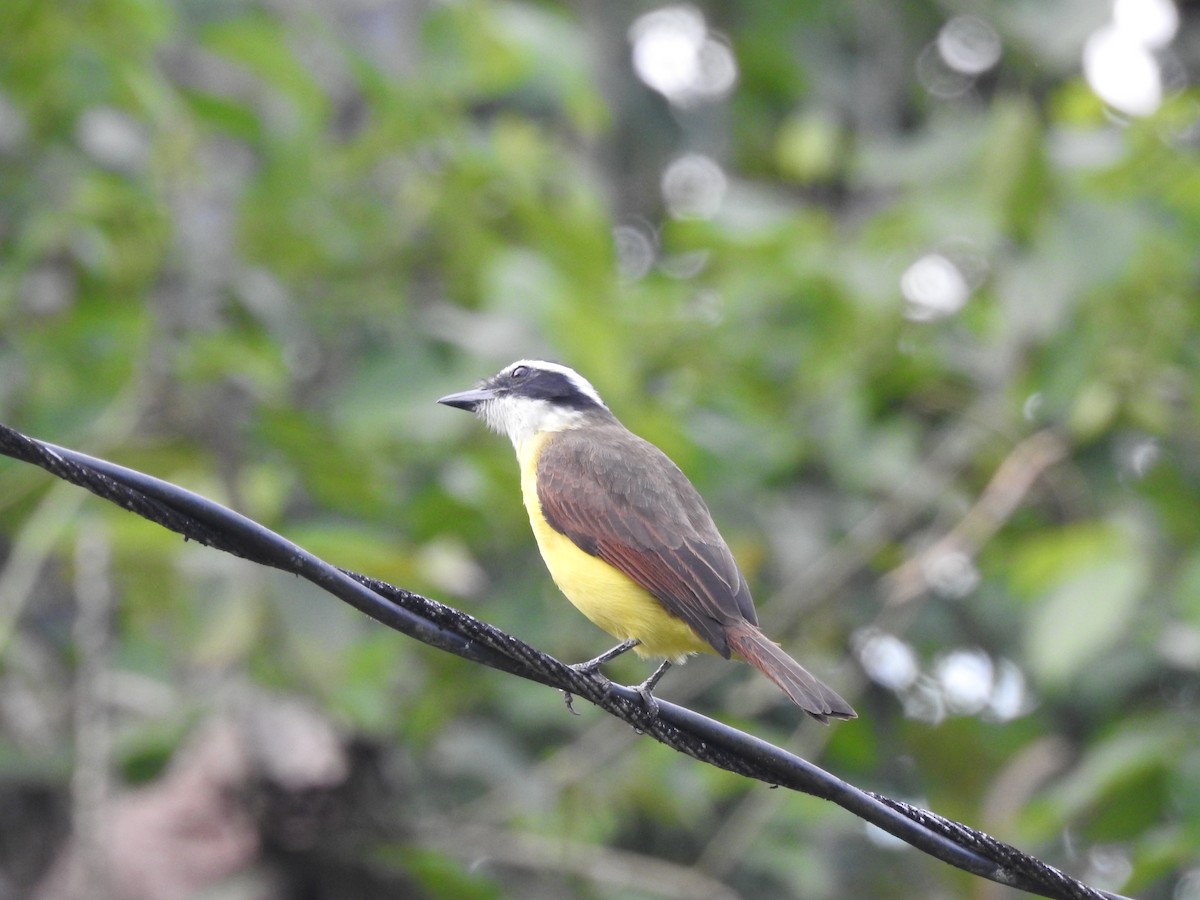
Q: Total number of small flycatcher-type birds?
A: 1